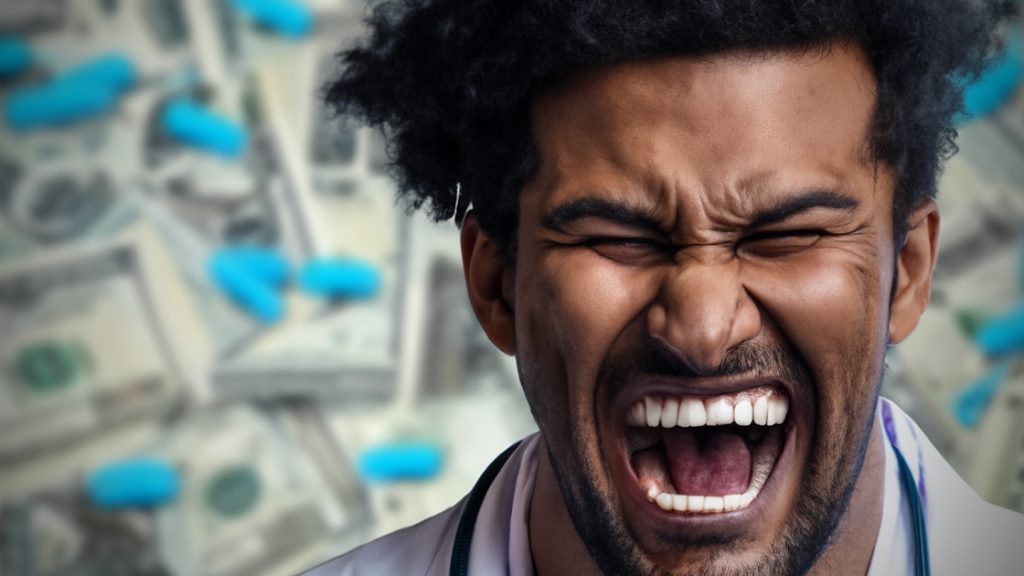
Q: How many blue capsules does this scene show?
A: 13